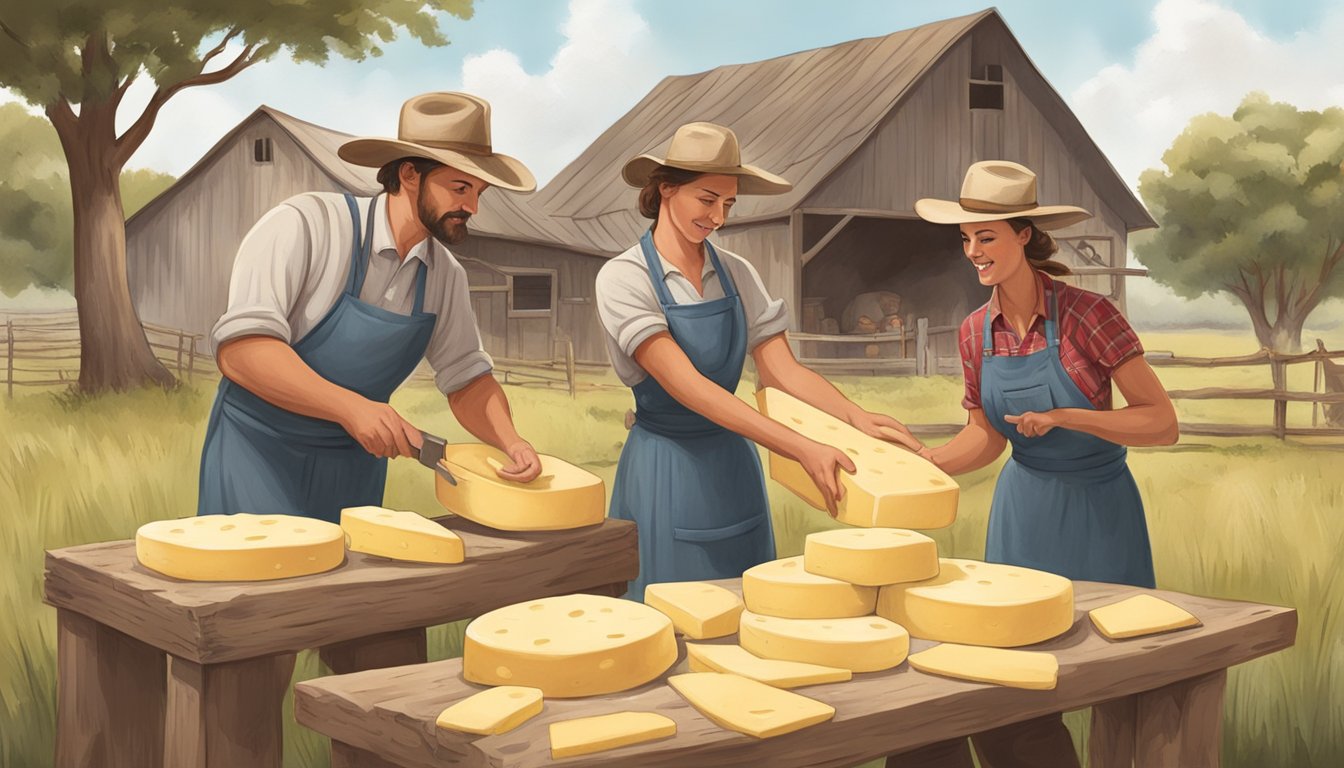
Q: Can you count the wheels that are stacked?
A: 4